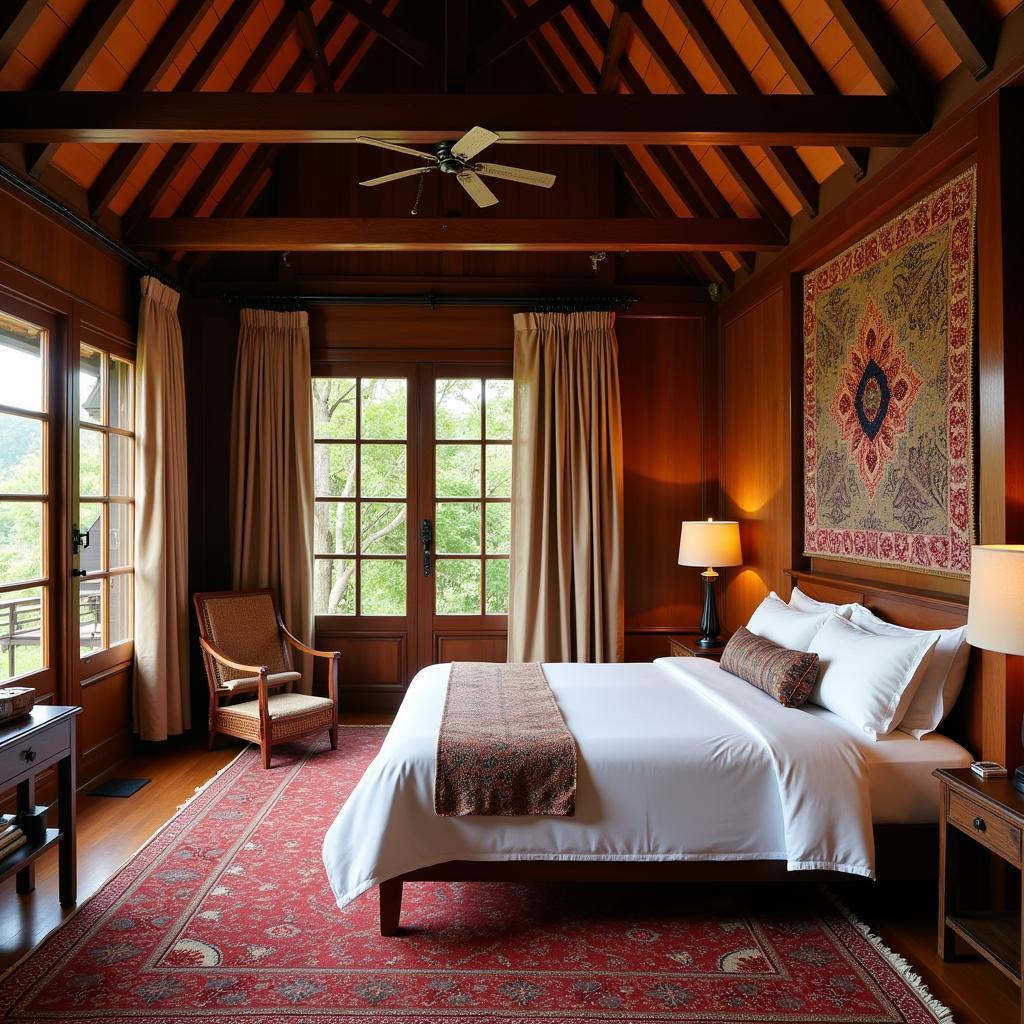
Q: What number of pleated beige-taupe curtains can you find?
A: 3